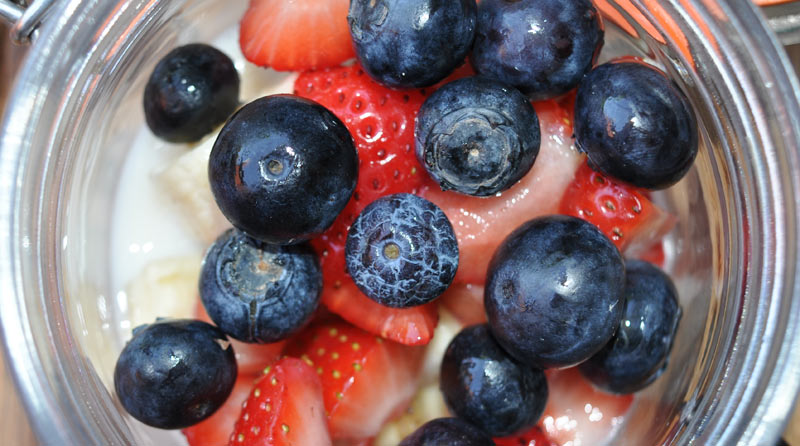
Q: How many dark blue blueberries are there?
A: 13